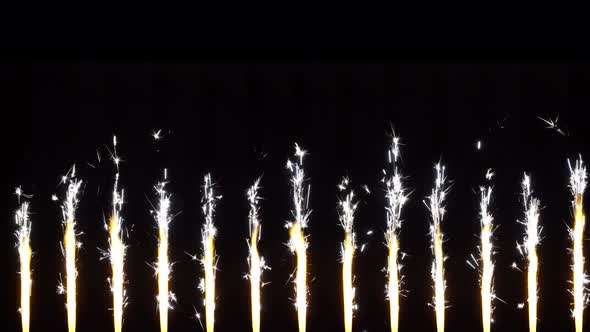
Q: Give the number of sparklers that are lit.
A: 13